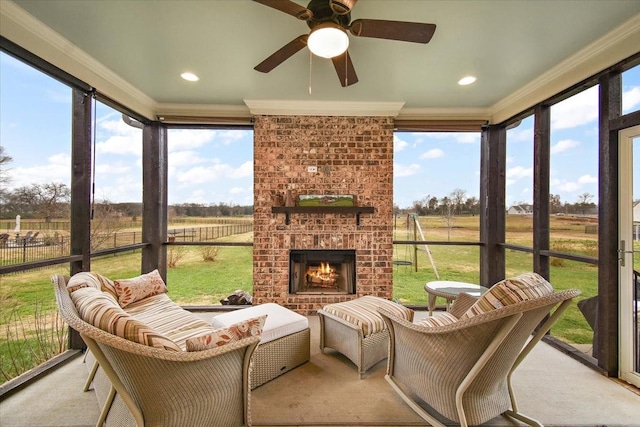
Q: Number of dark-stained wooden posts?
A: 5